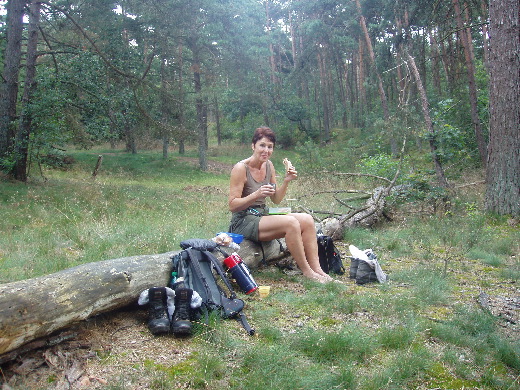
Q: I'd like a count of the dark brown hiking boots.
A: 2